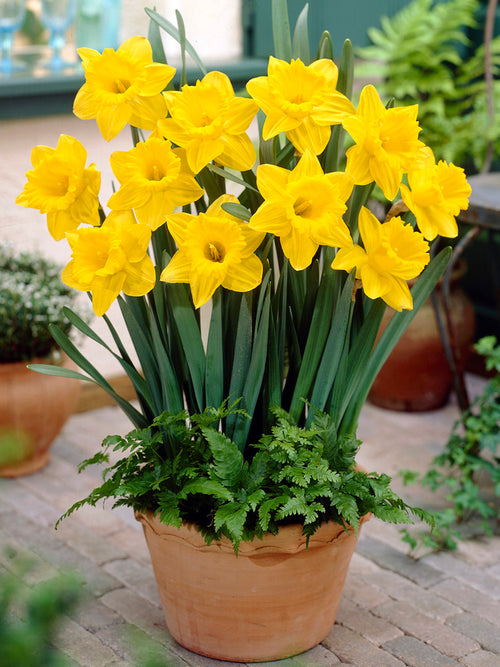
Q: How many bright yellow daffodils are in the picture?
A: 11